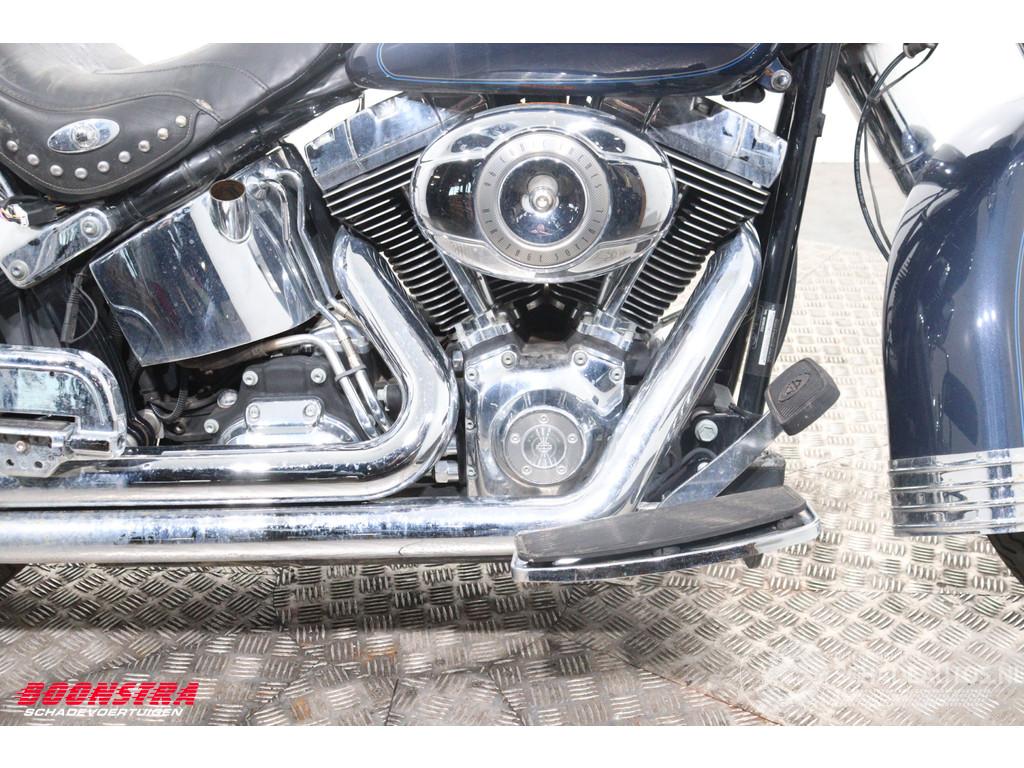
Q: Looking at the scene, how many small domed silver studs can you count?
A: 9